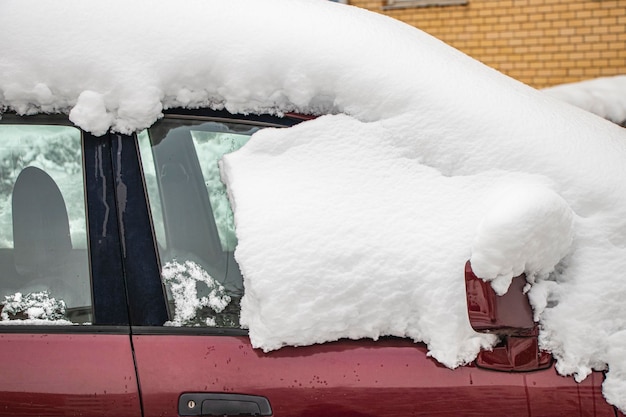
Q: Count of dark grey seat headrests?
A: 1